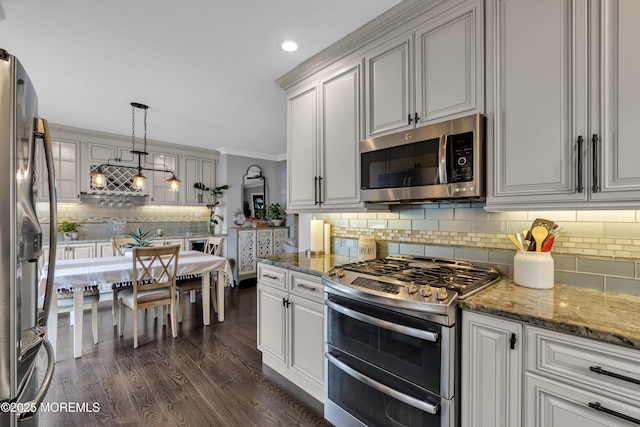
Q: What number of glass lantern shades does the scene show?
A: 3